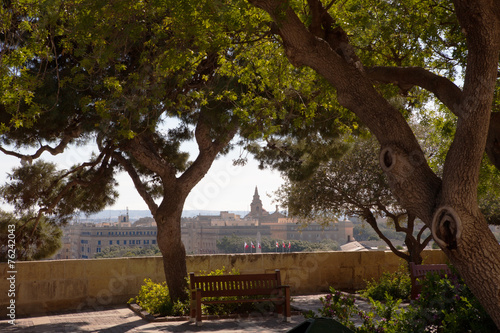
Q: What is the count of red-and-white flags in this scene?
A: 6